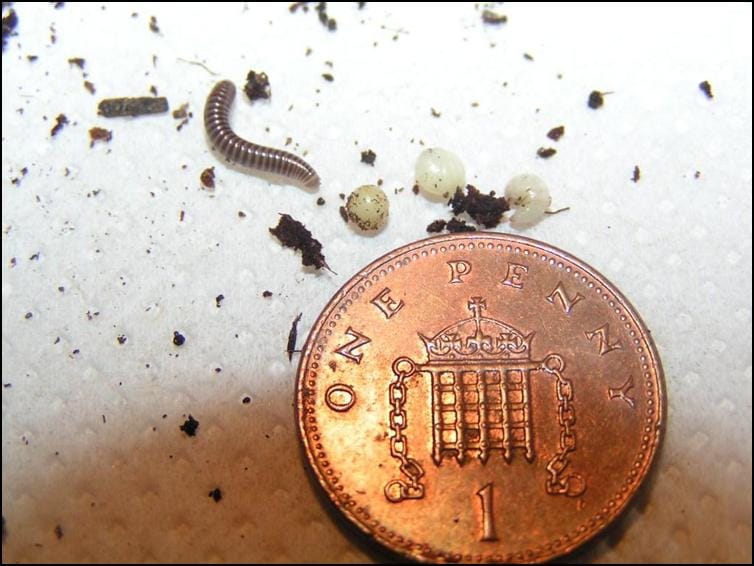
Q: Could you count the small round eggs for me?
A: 3